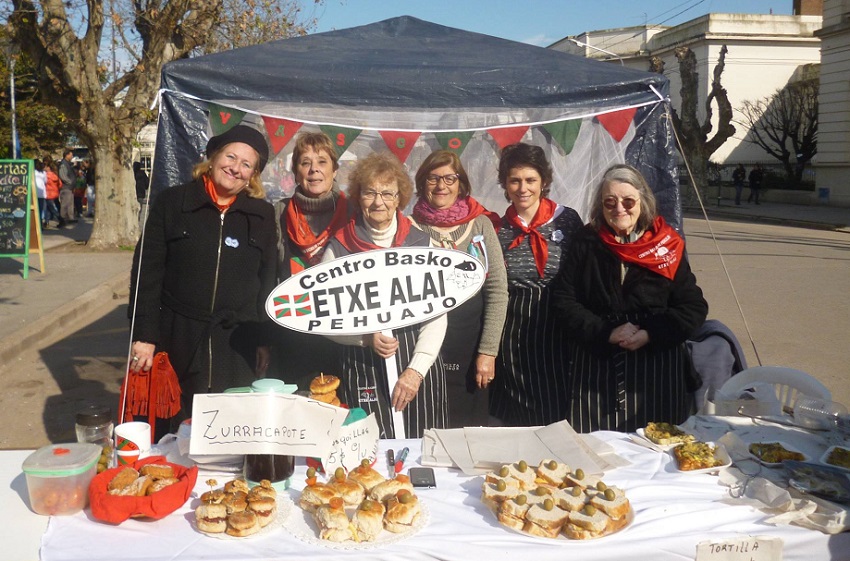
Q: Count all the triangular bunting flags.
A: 8